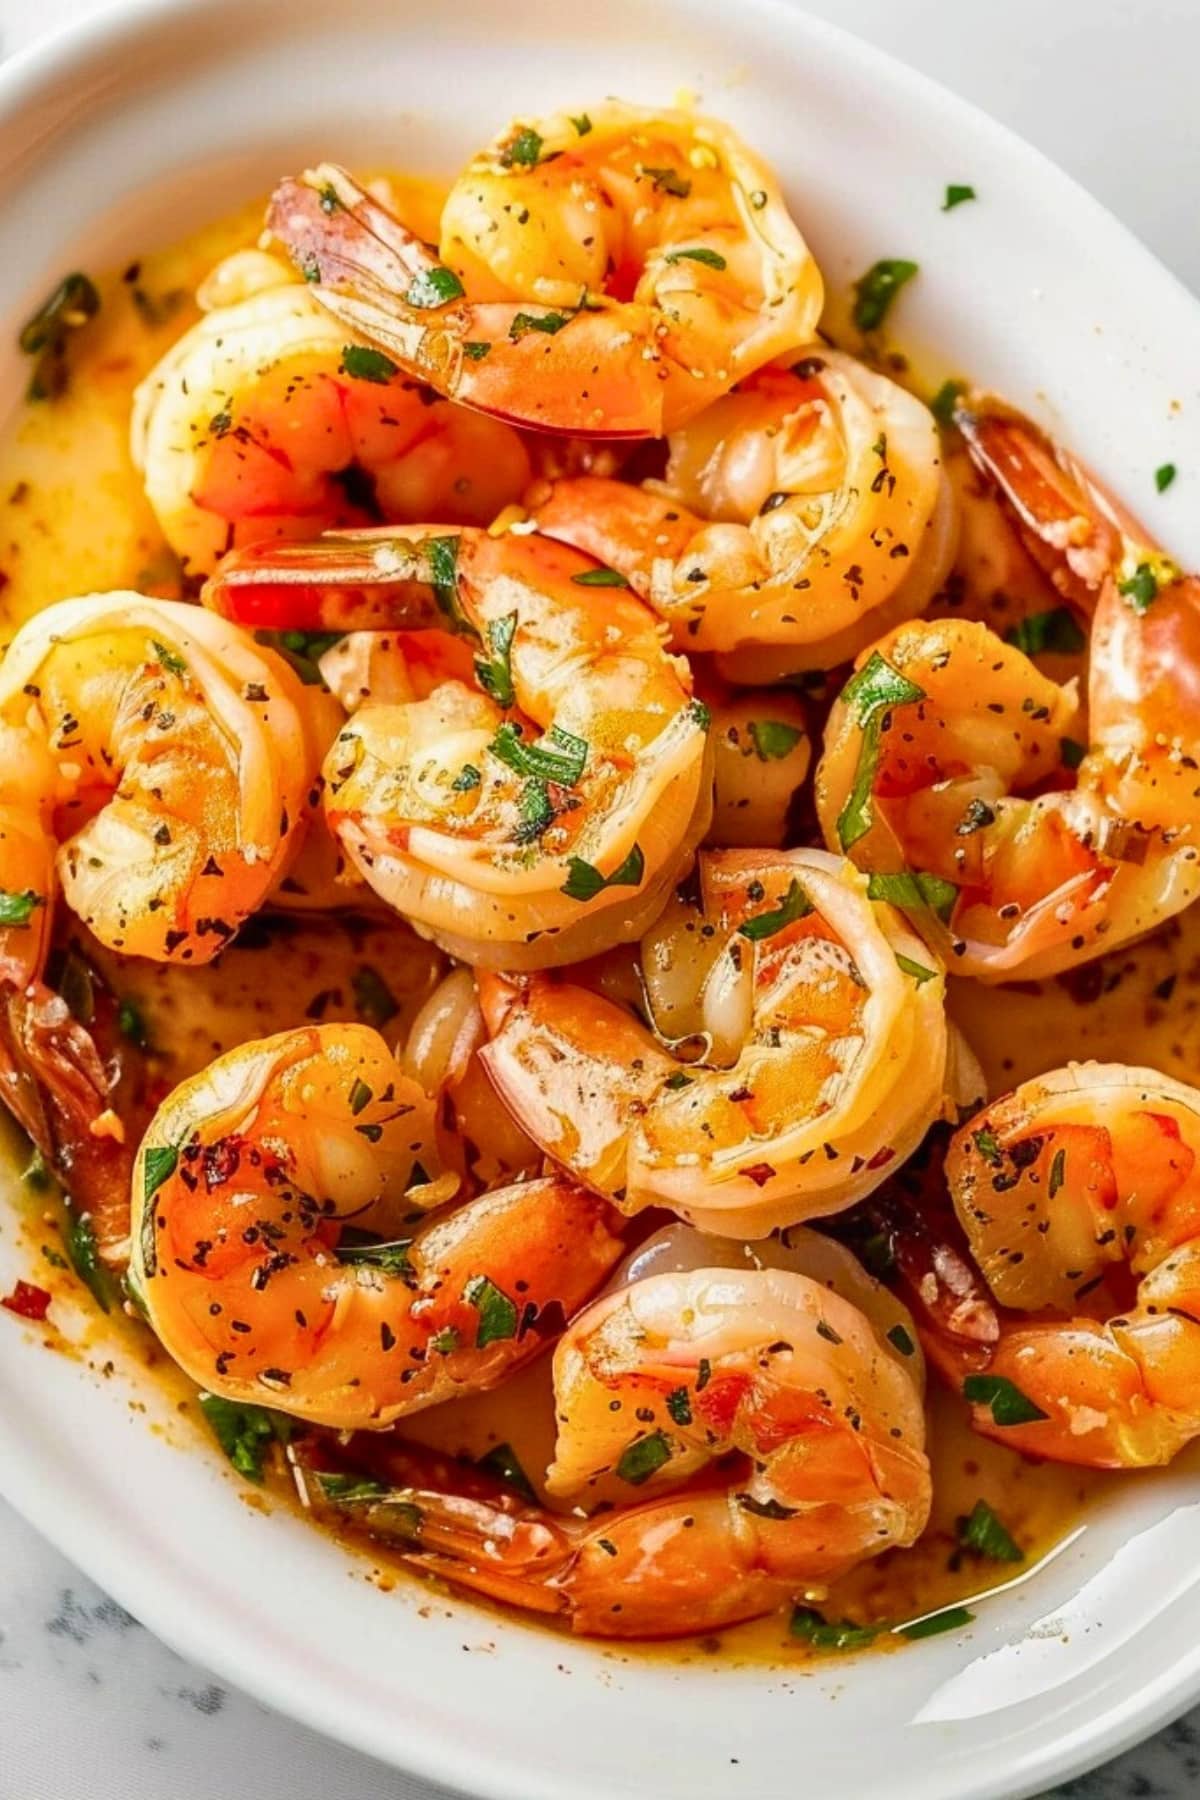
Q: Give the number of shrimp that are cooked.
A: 10